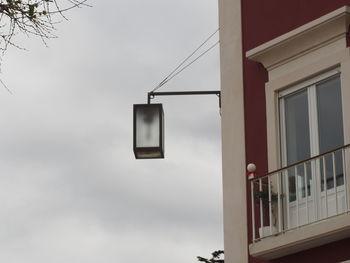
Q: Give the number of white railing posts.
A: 11